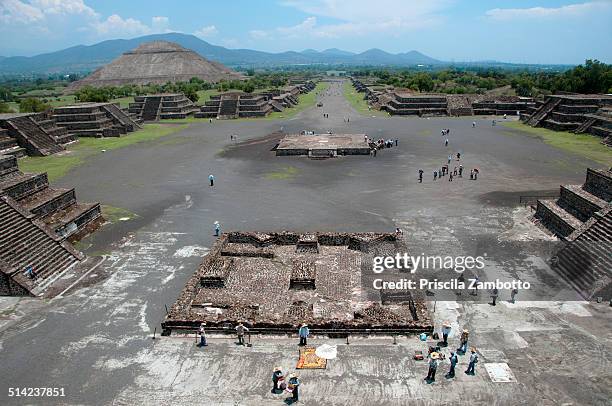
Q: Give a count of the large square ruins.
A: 2